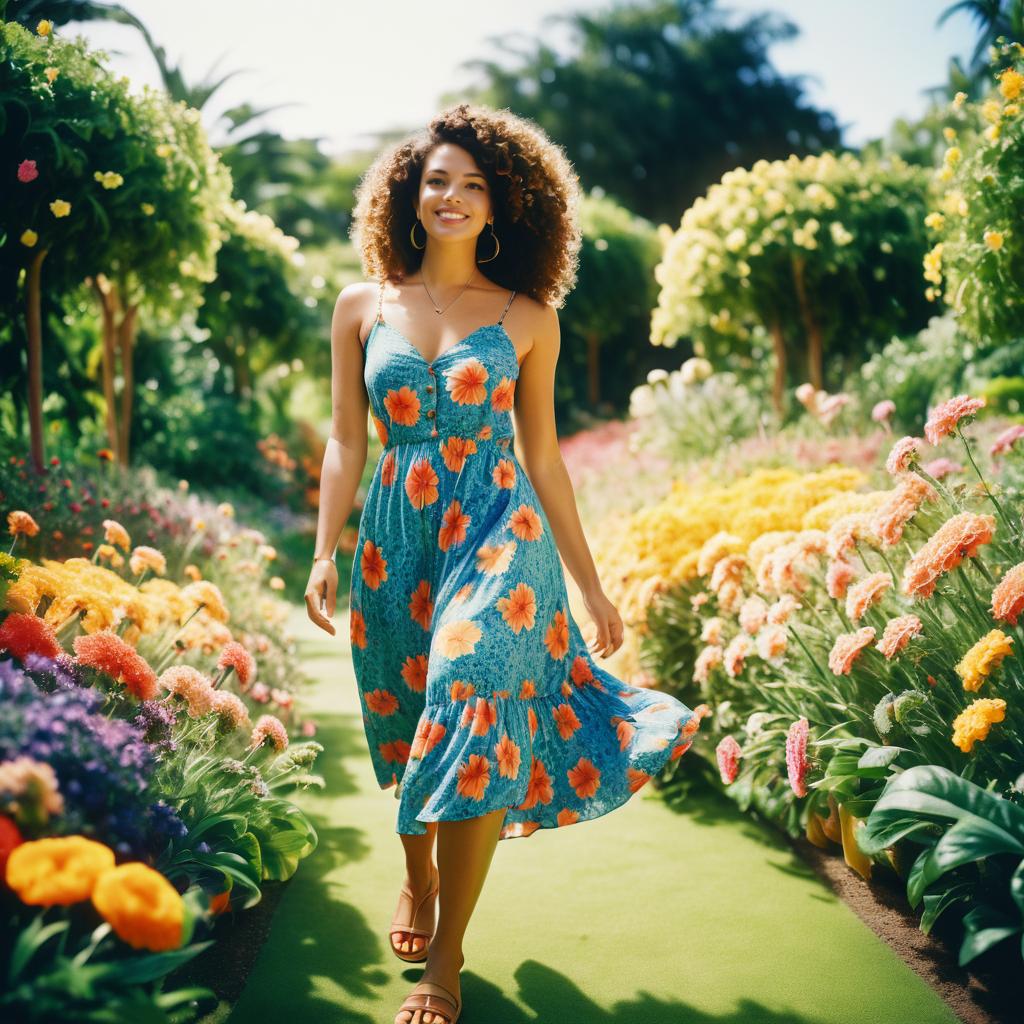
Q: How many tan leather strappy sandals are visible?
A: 2